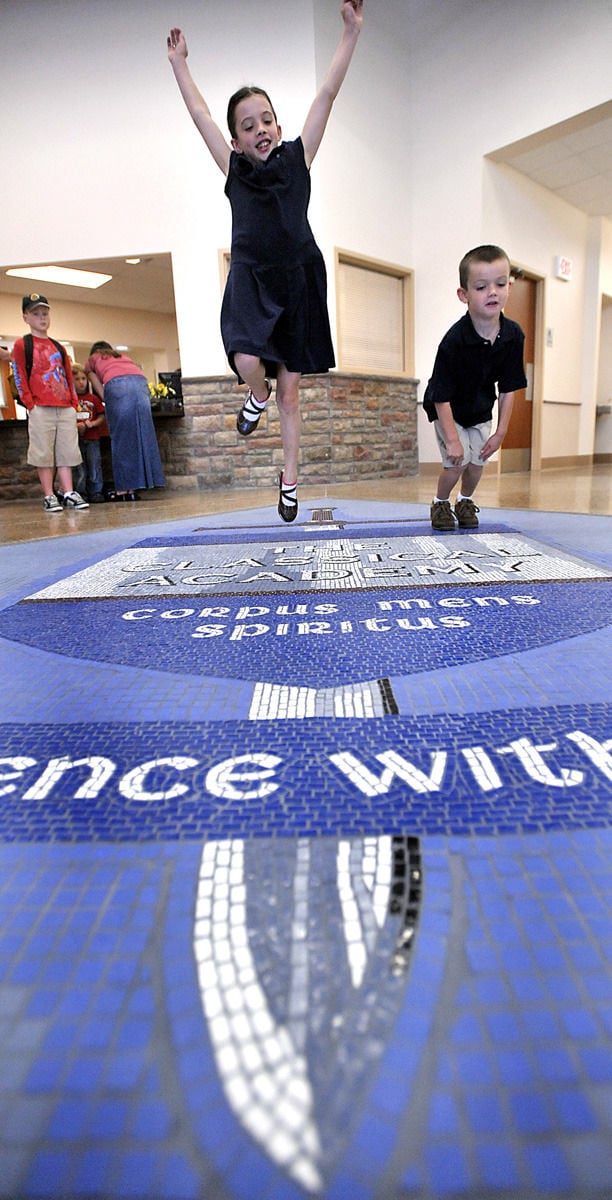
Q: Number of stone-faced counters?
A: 1